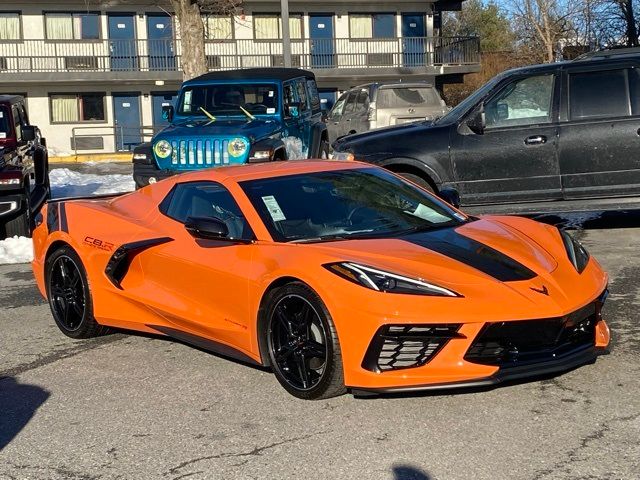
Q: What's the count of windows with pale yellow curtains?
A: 6